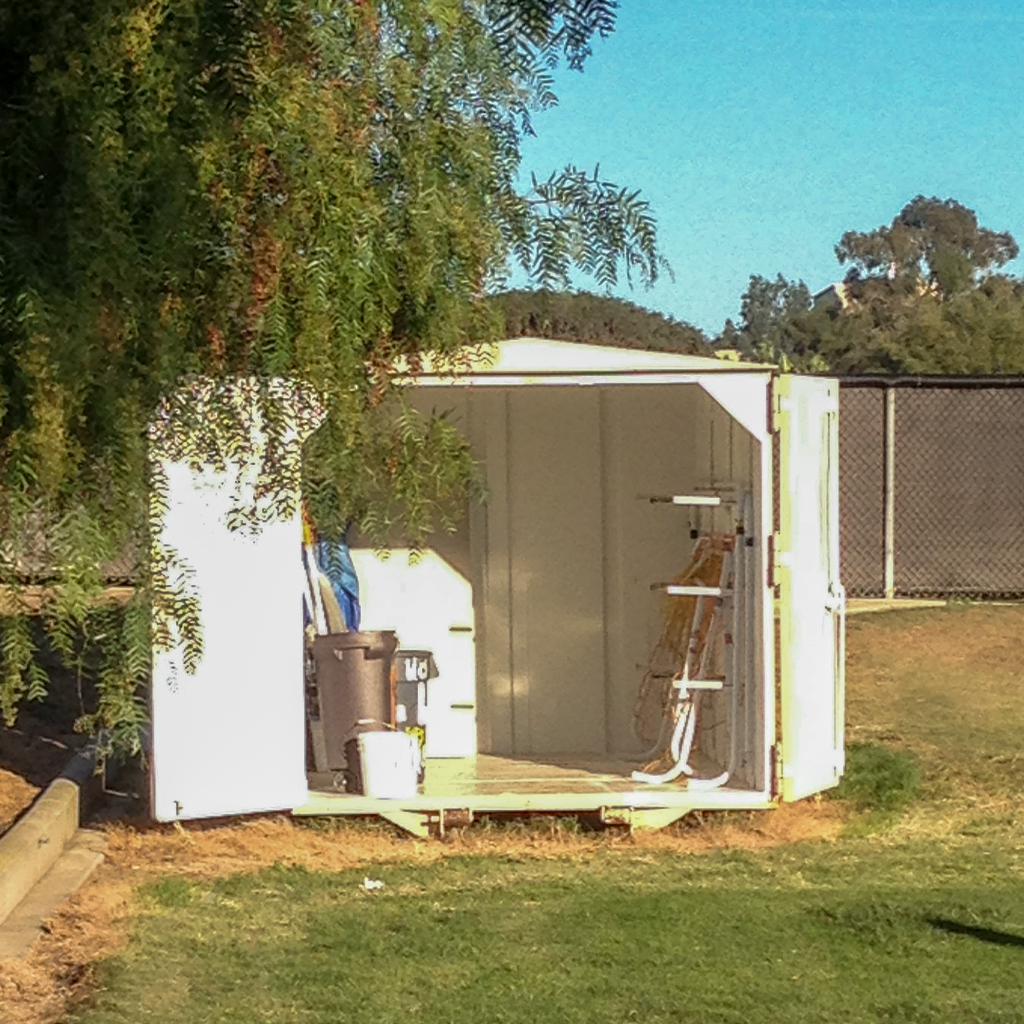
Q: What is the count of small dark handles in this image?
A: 2